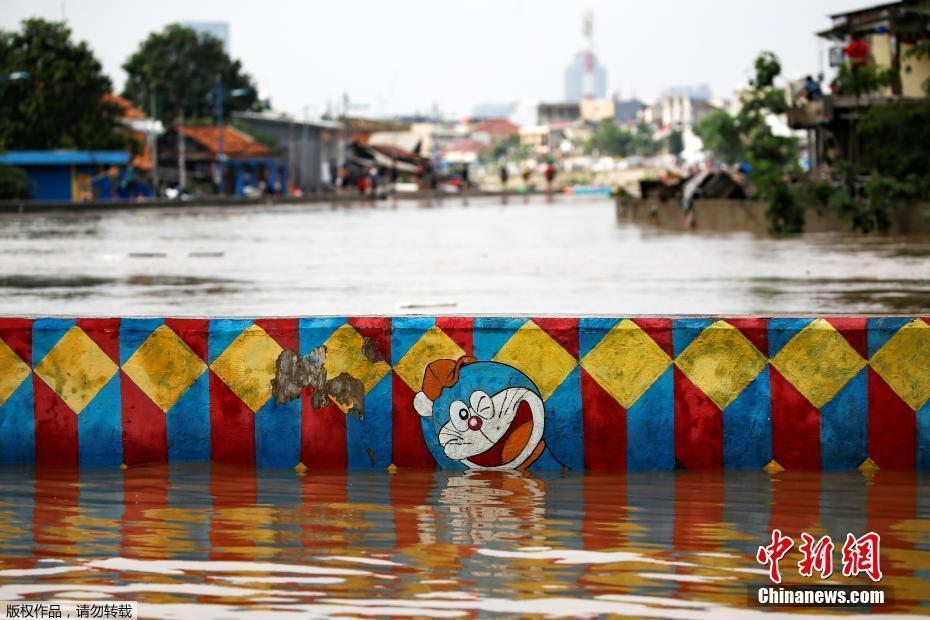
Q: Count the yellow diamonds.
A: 11